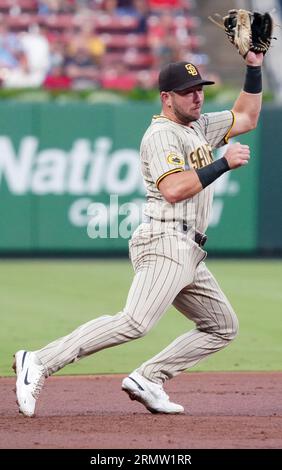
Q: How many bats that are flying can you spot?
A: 0